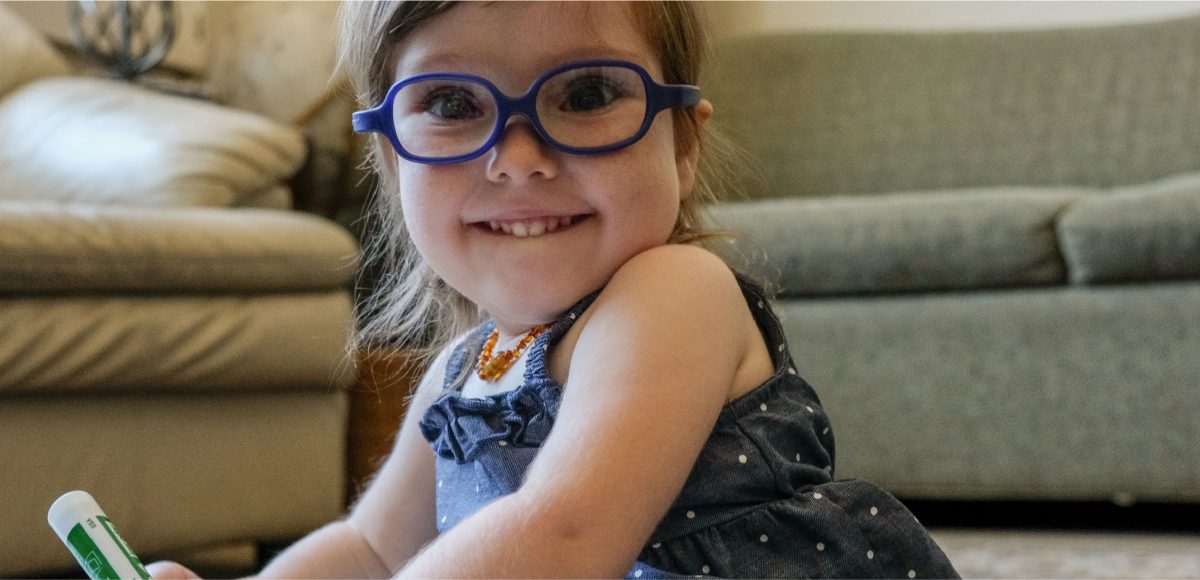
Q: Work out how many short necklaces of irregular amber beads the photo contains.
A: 1